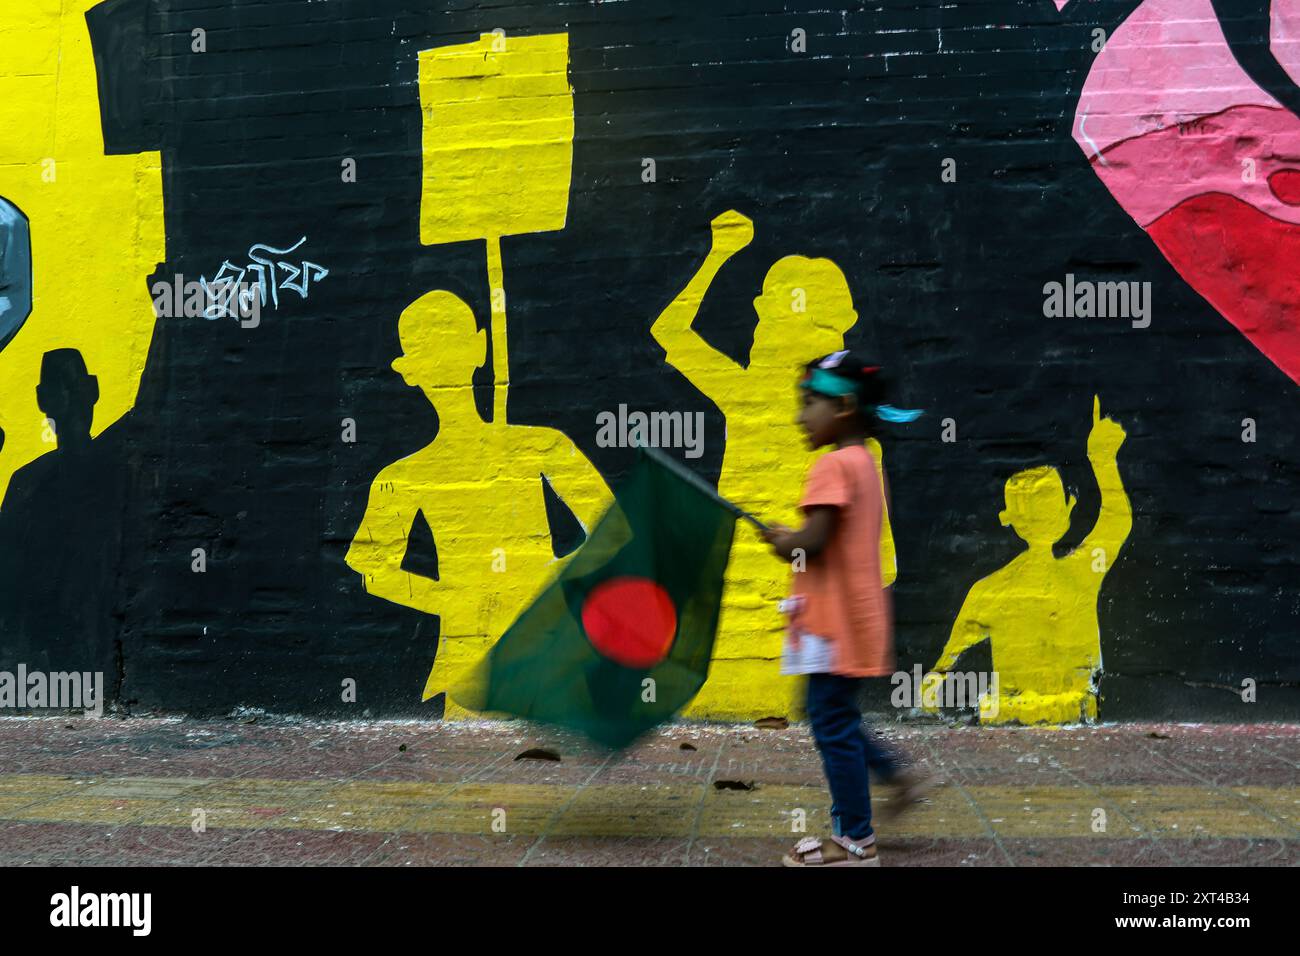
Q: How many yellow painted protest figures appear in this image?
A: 3